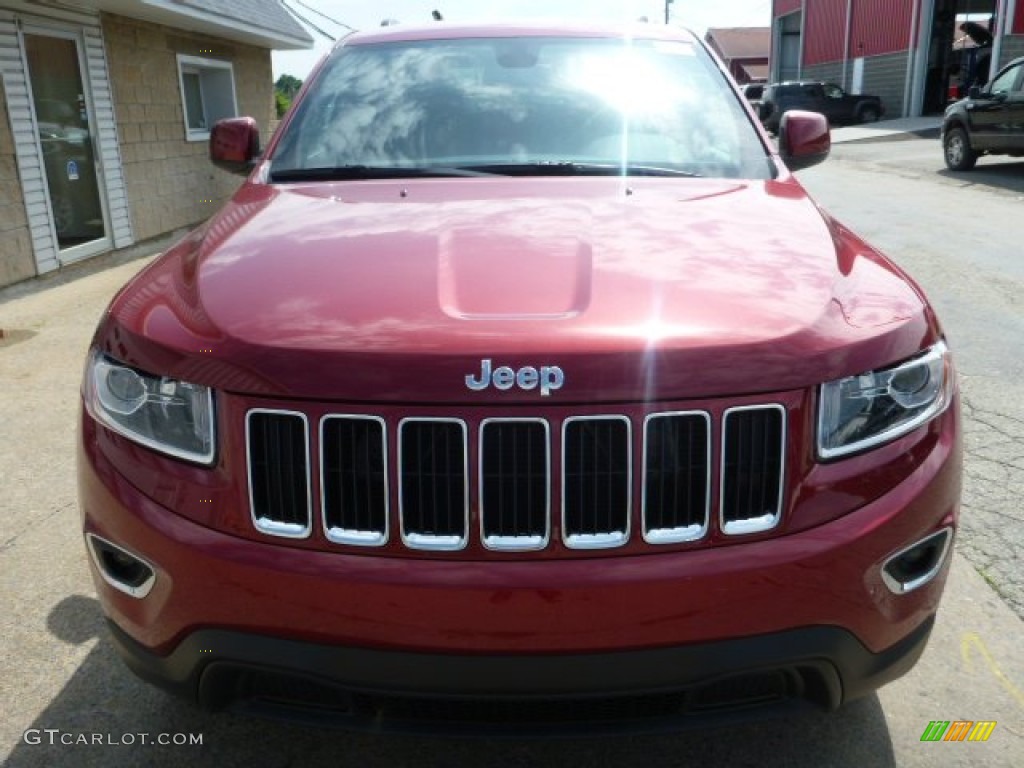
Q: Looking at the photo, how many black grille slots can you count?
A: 7